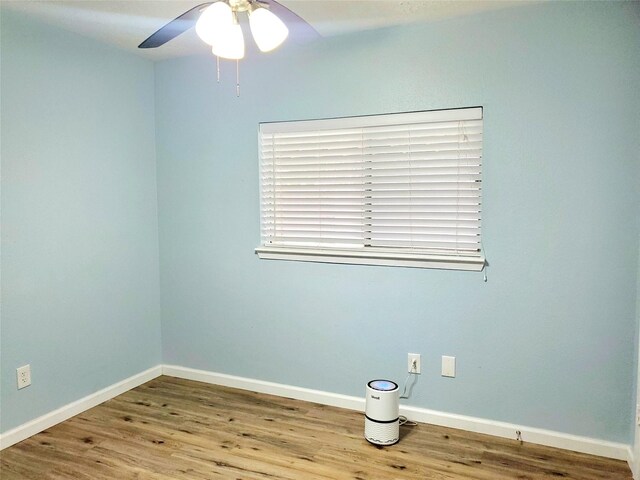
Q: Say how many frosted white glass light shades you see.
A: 3